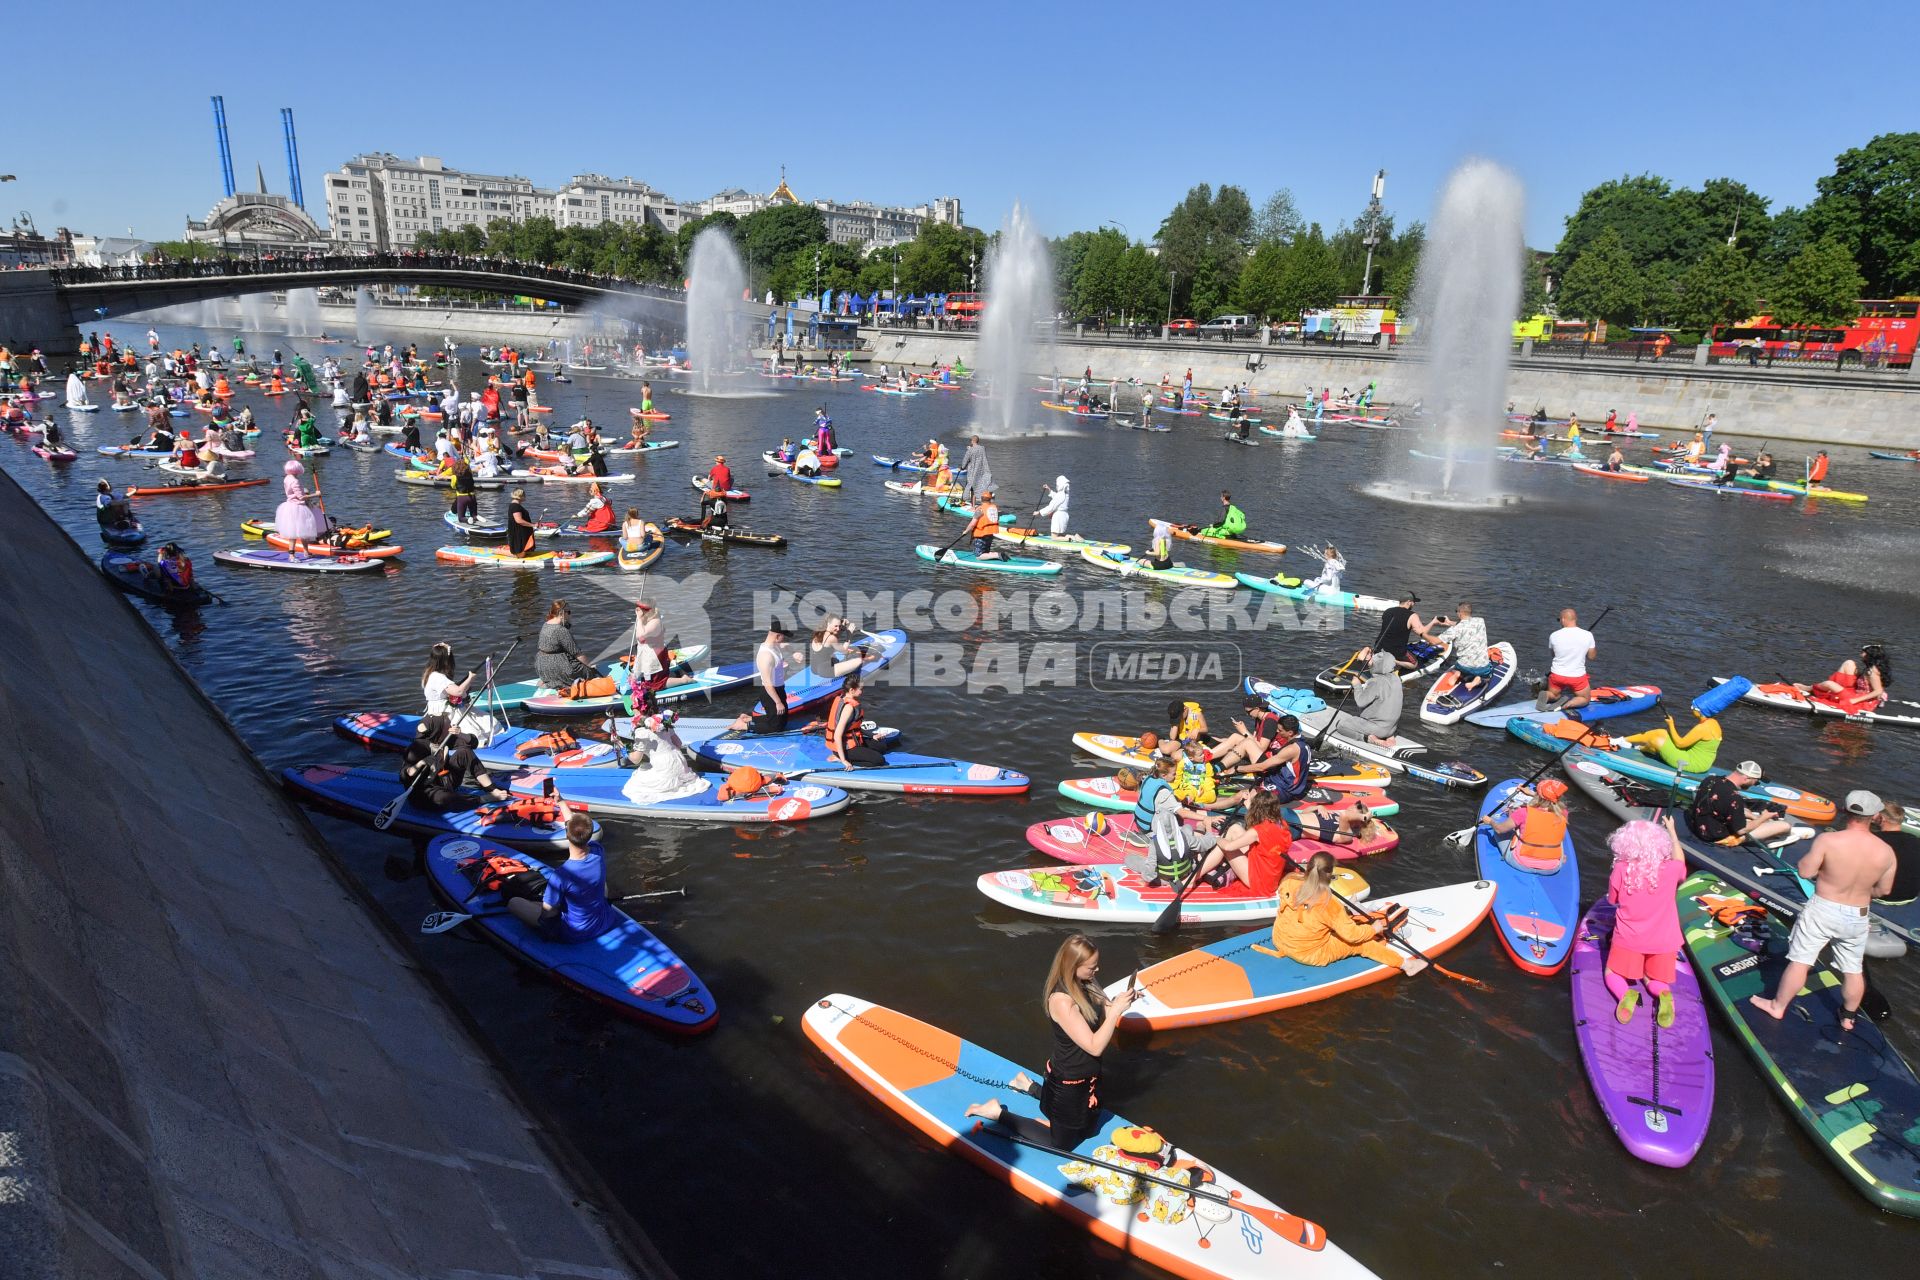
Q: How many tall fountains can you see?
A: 3